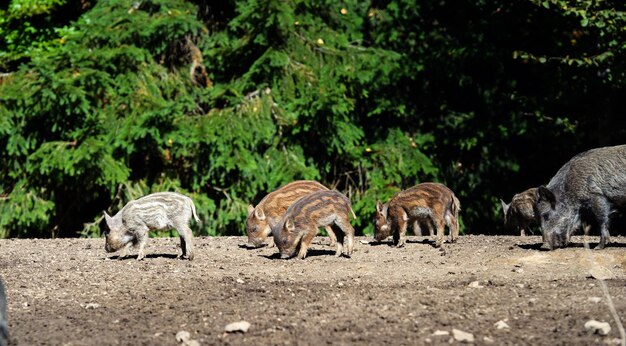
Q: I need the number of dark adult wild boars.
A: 1